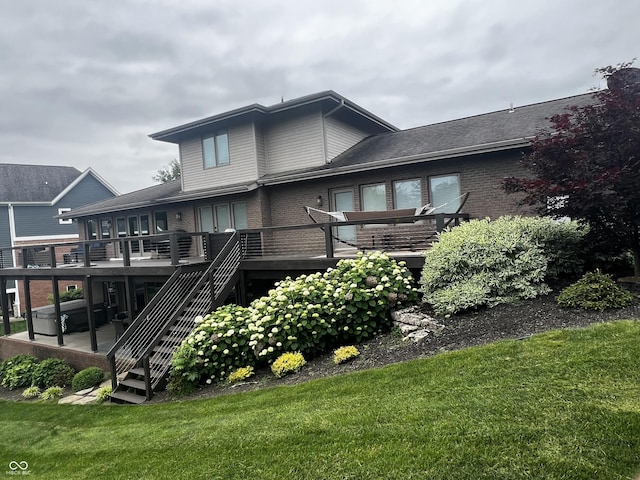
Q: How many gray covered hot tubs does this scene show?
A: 1